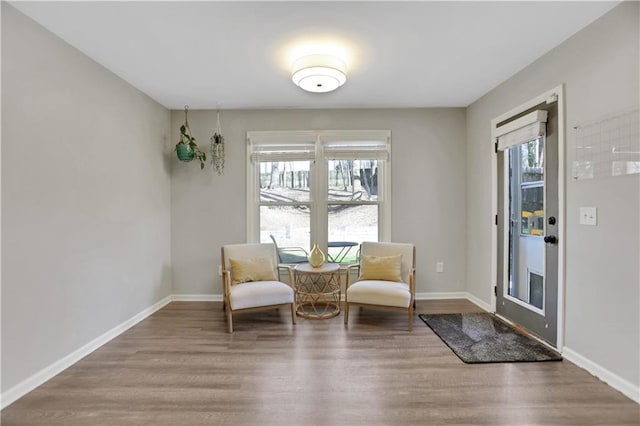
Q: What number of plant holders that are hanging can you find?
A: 2